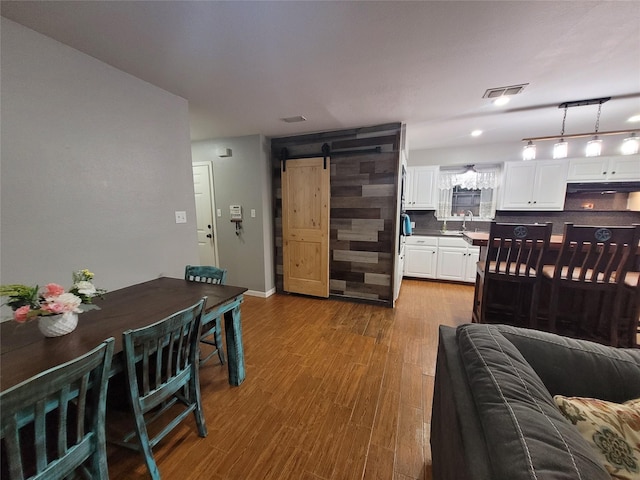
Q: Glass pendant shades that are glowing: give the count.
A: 4